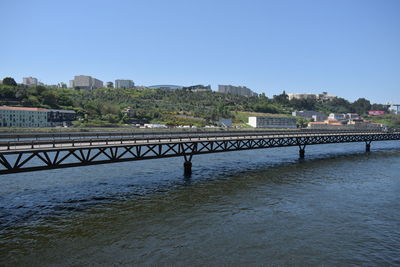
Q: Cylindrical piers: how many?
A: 3